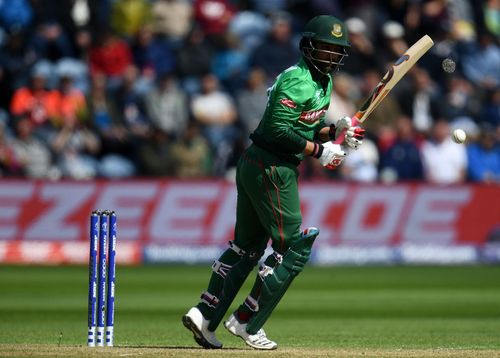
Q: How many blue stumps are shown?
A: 3